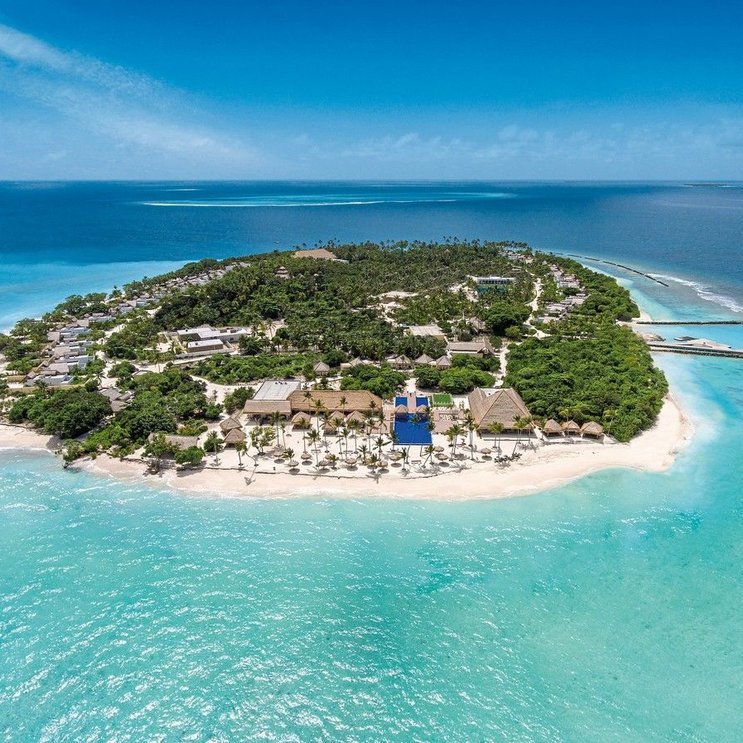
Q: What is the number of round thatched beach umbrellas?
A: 12